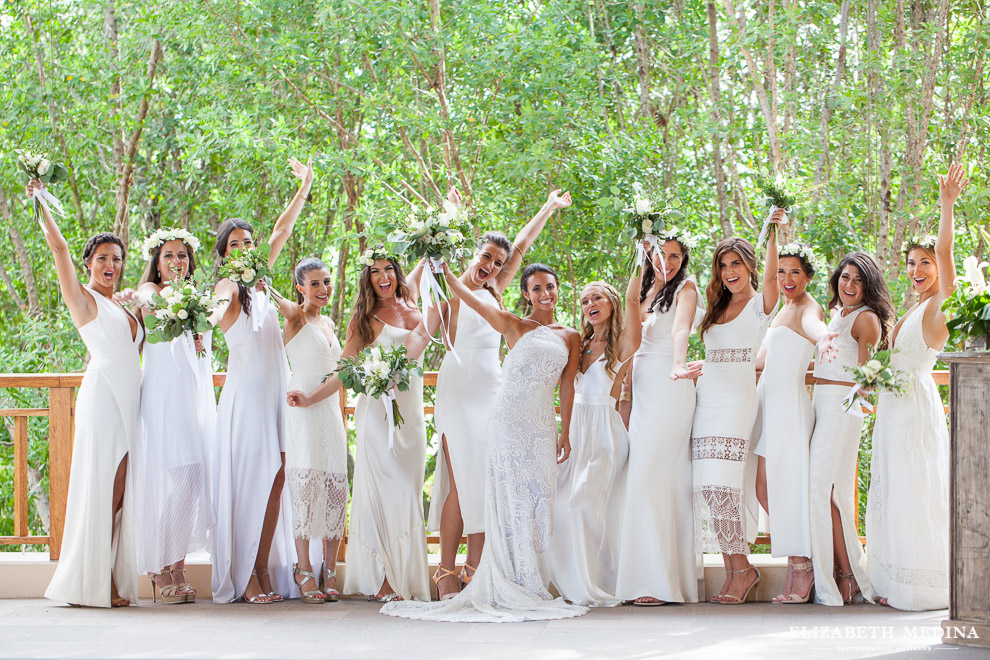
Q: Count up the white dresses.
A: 13